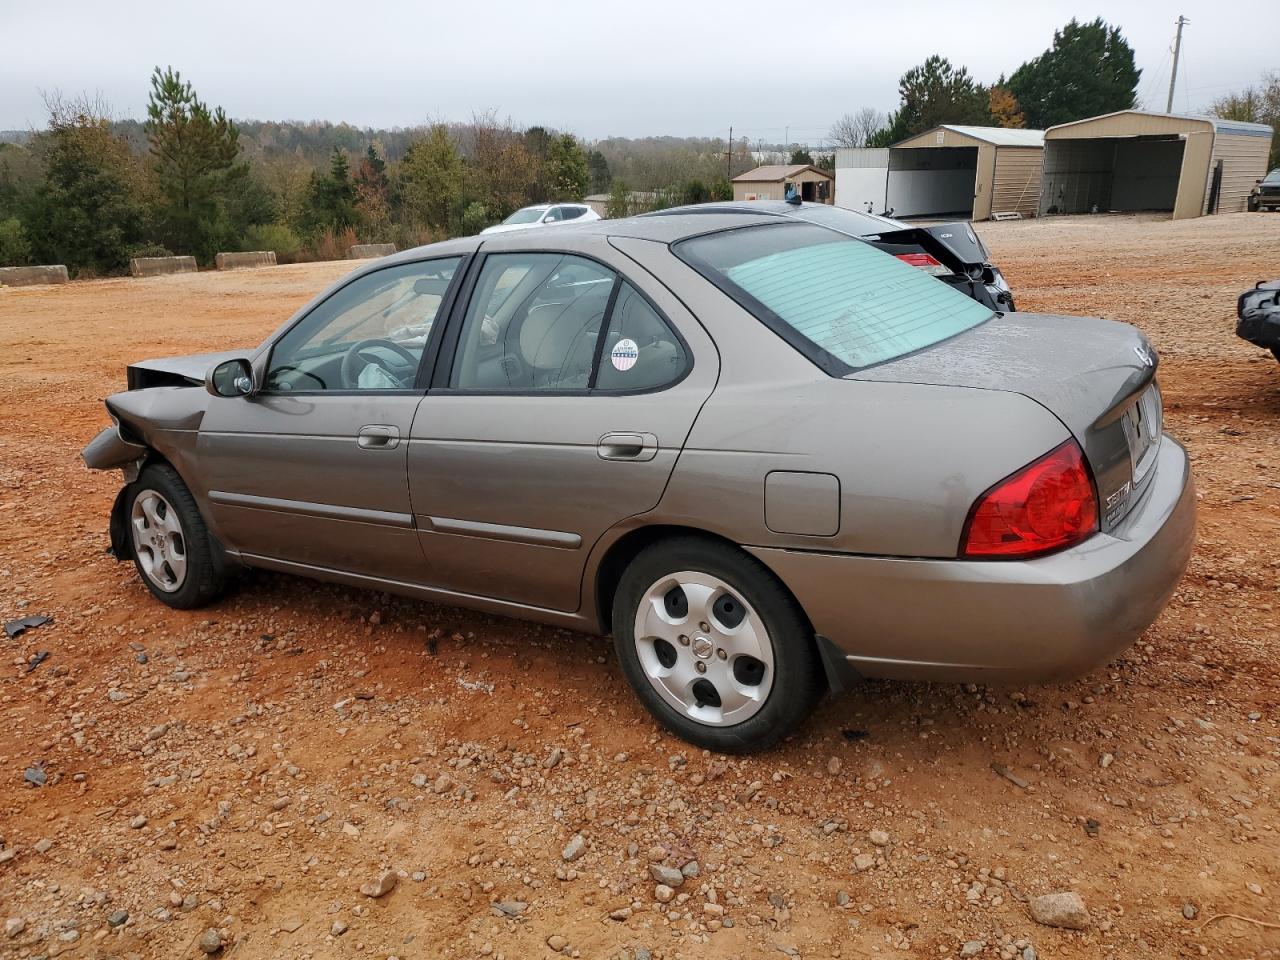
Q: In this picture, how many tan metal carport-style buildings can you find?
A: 2